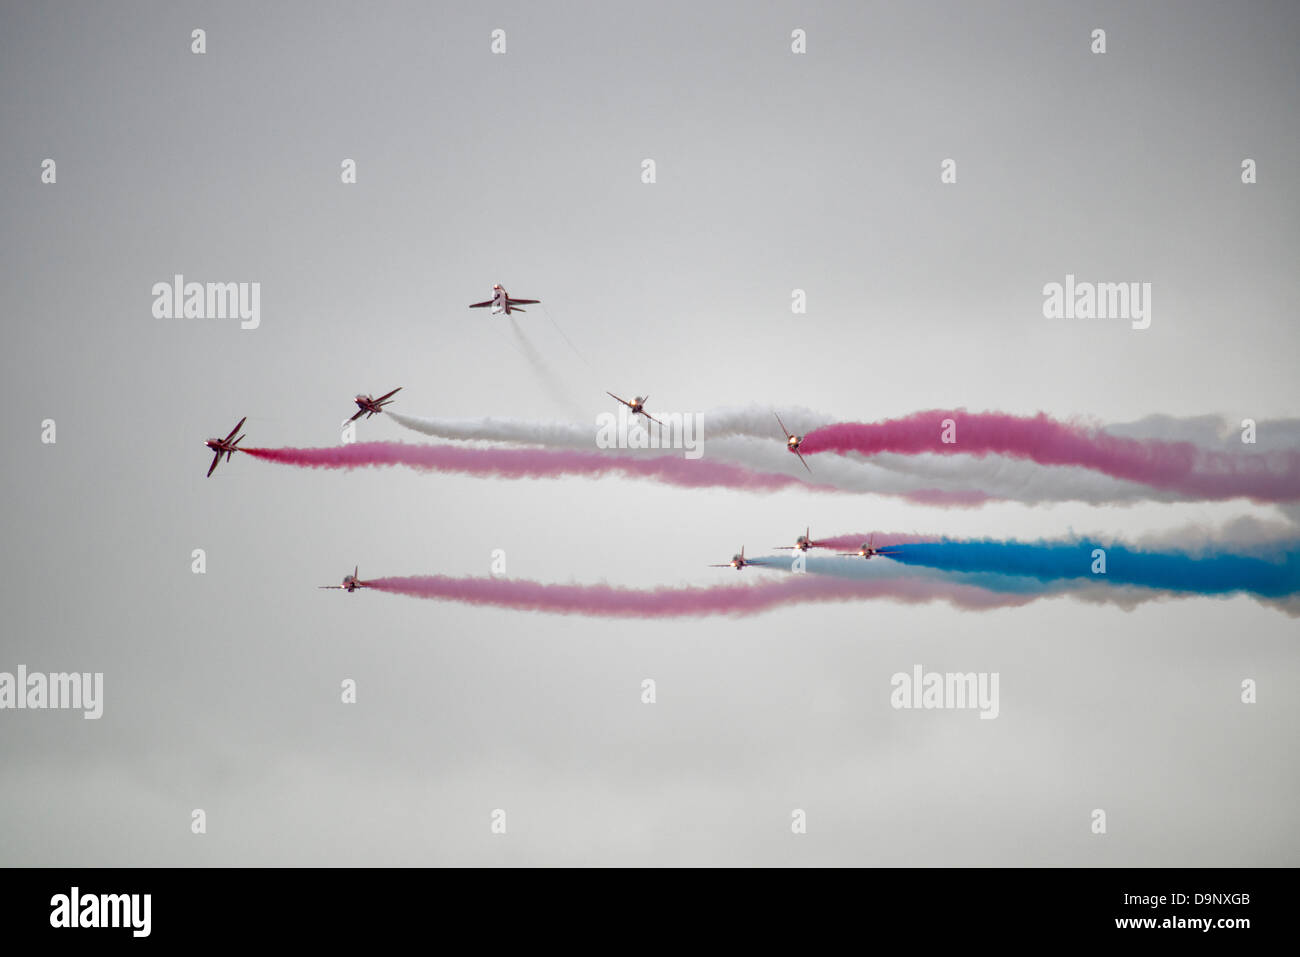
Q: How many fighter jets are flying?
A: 9